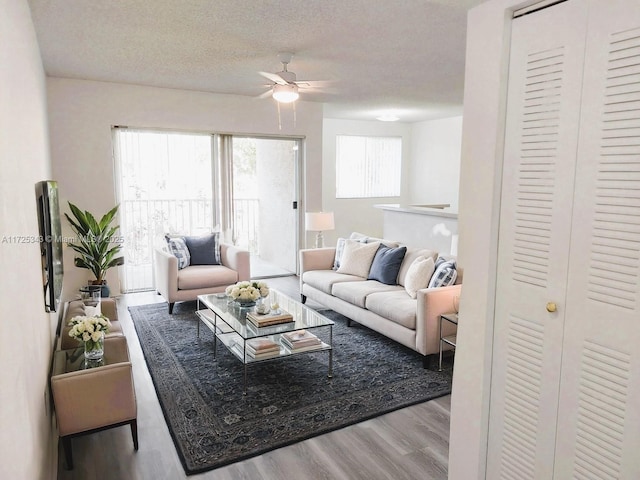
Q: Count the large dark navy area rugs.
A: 1